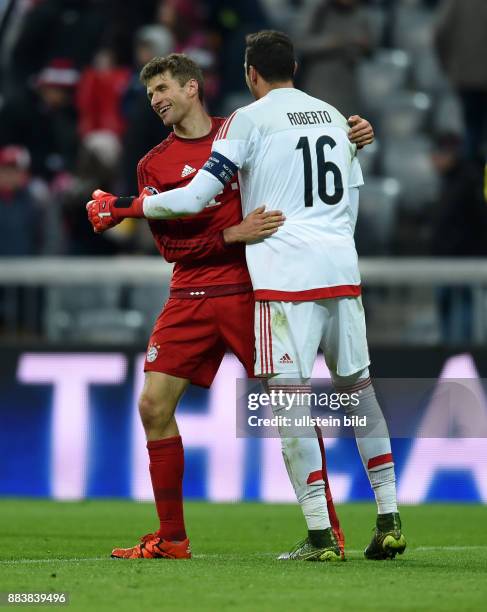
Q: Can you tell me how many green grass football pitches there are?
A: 1